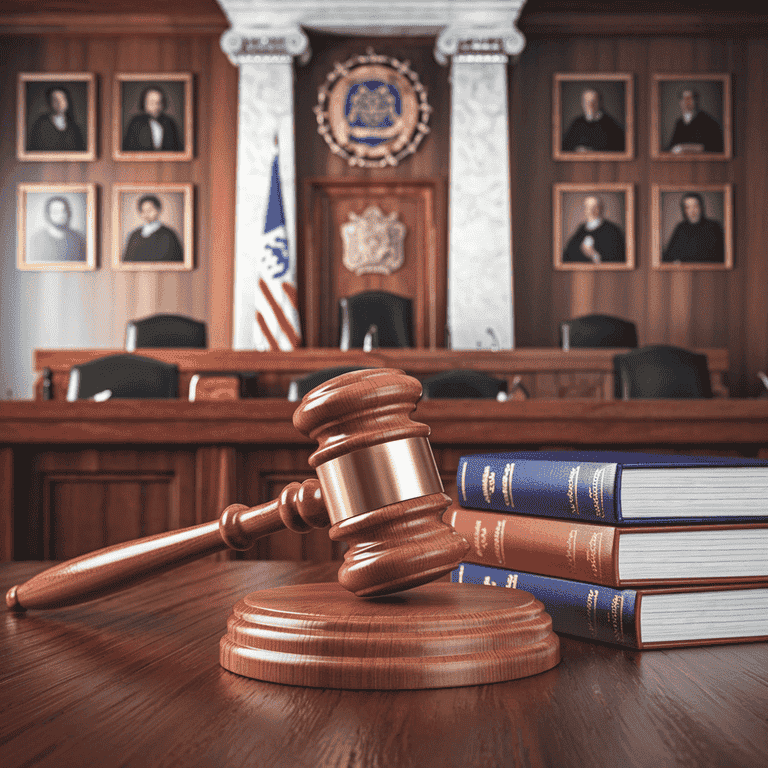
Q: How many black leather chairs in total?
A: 7